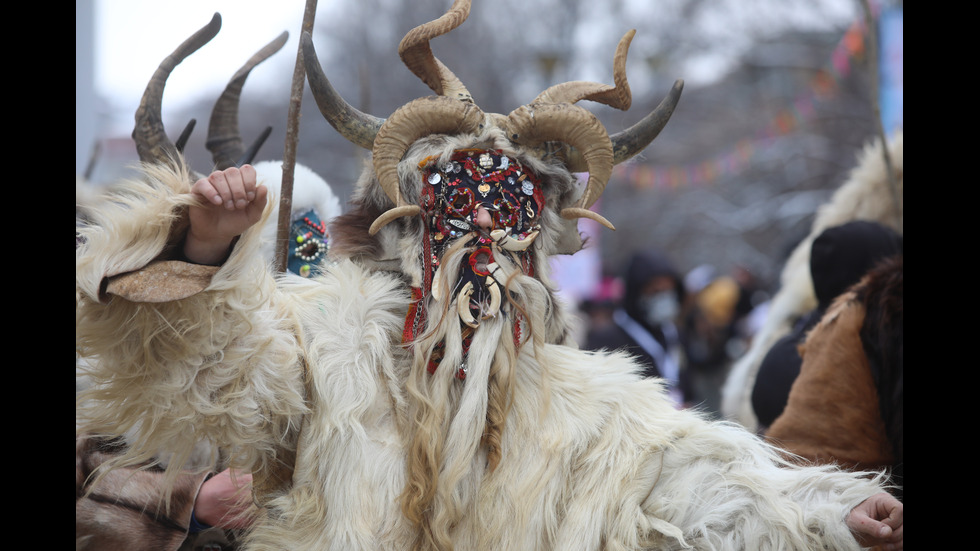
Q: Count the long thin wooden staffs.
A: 2